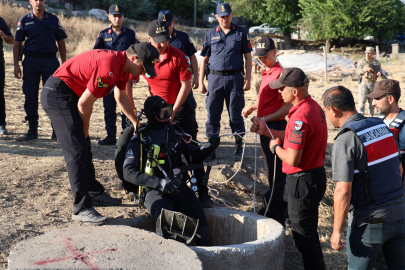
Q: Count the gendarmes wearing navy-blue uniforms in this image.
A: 4